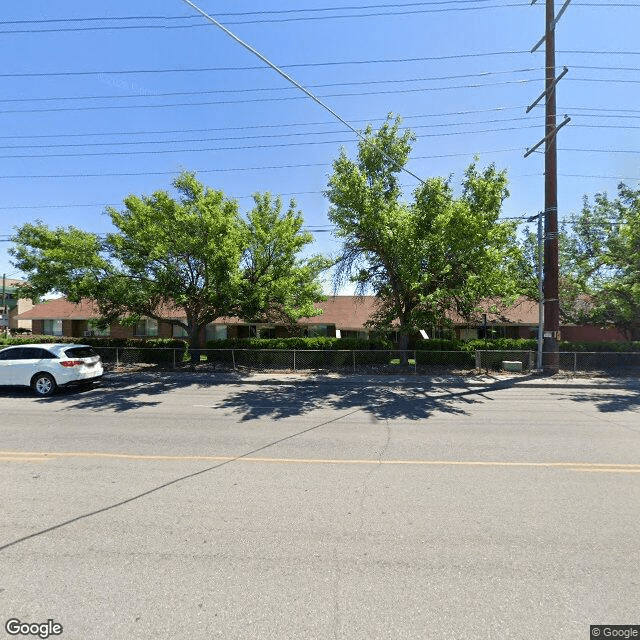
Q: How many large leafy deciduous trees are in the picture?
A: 3